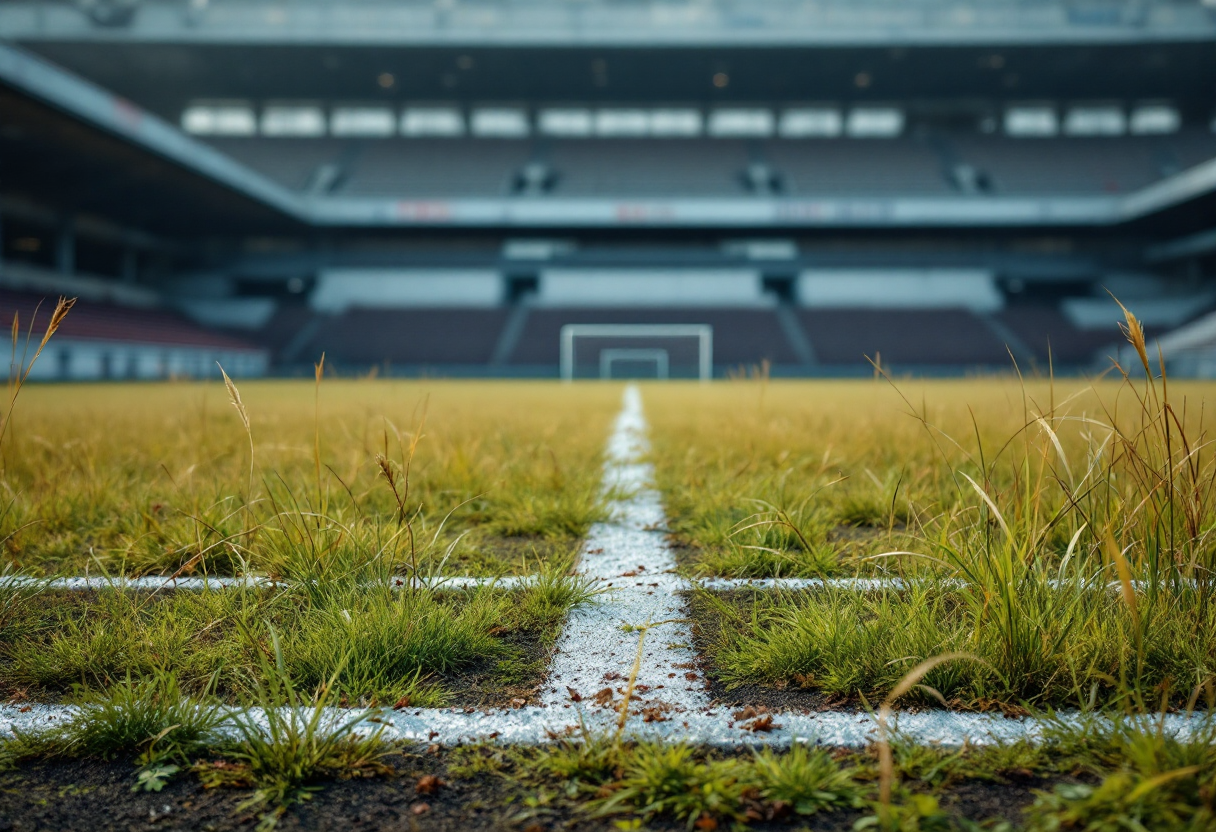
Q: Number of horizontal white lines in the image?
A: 2